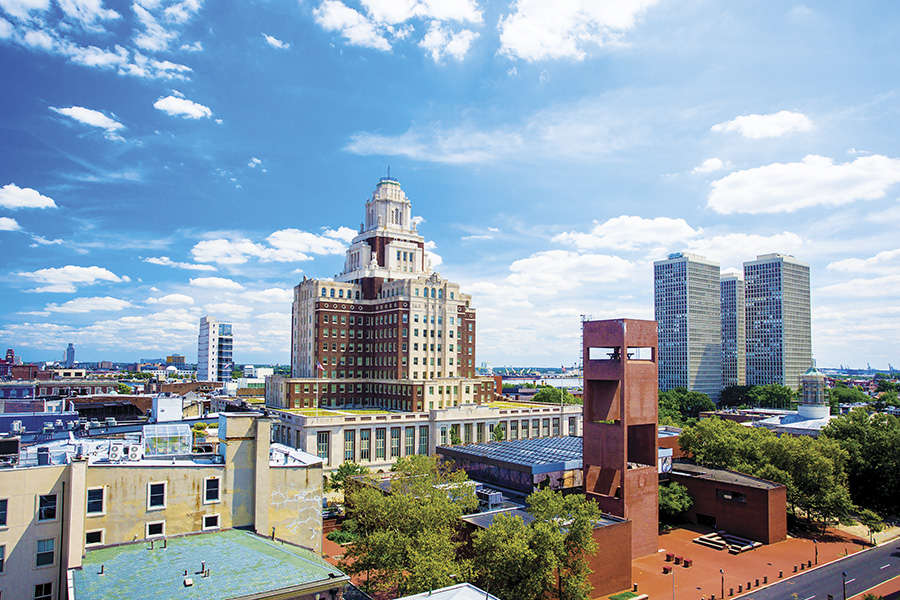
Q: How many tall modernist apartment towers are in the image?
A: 3